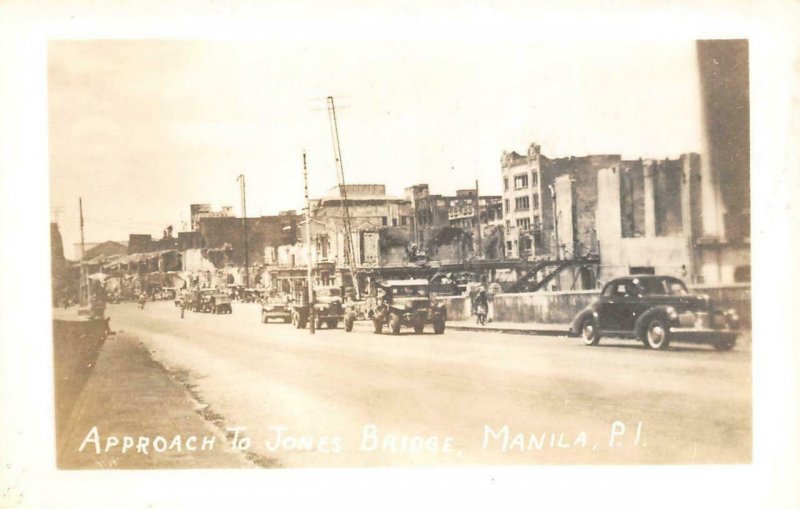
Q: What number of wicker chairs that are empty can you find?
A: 0